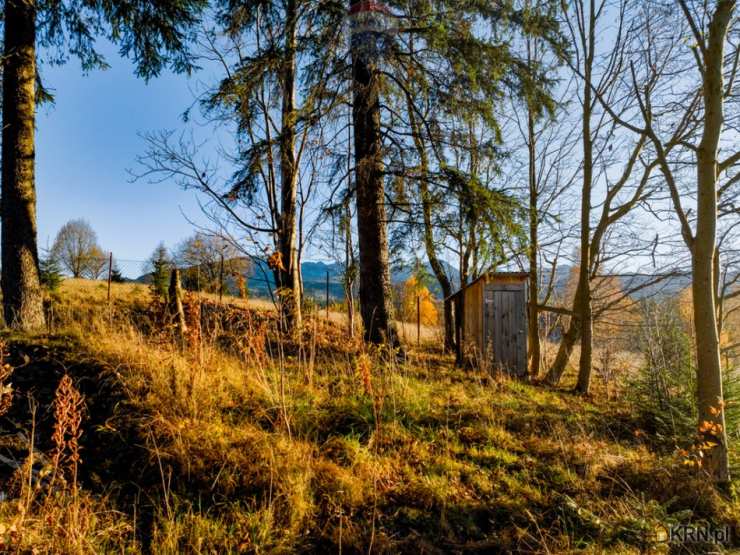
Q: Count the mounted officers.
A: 0